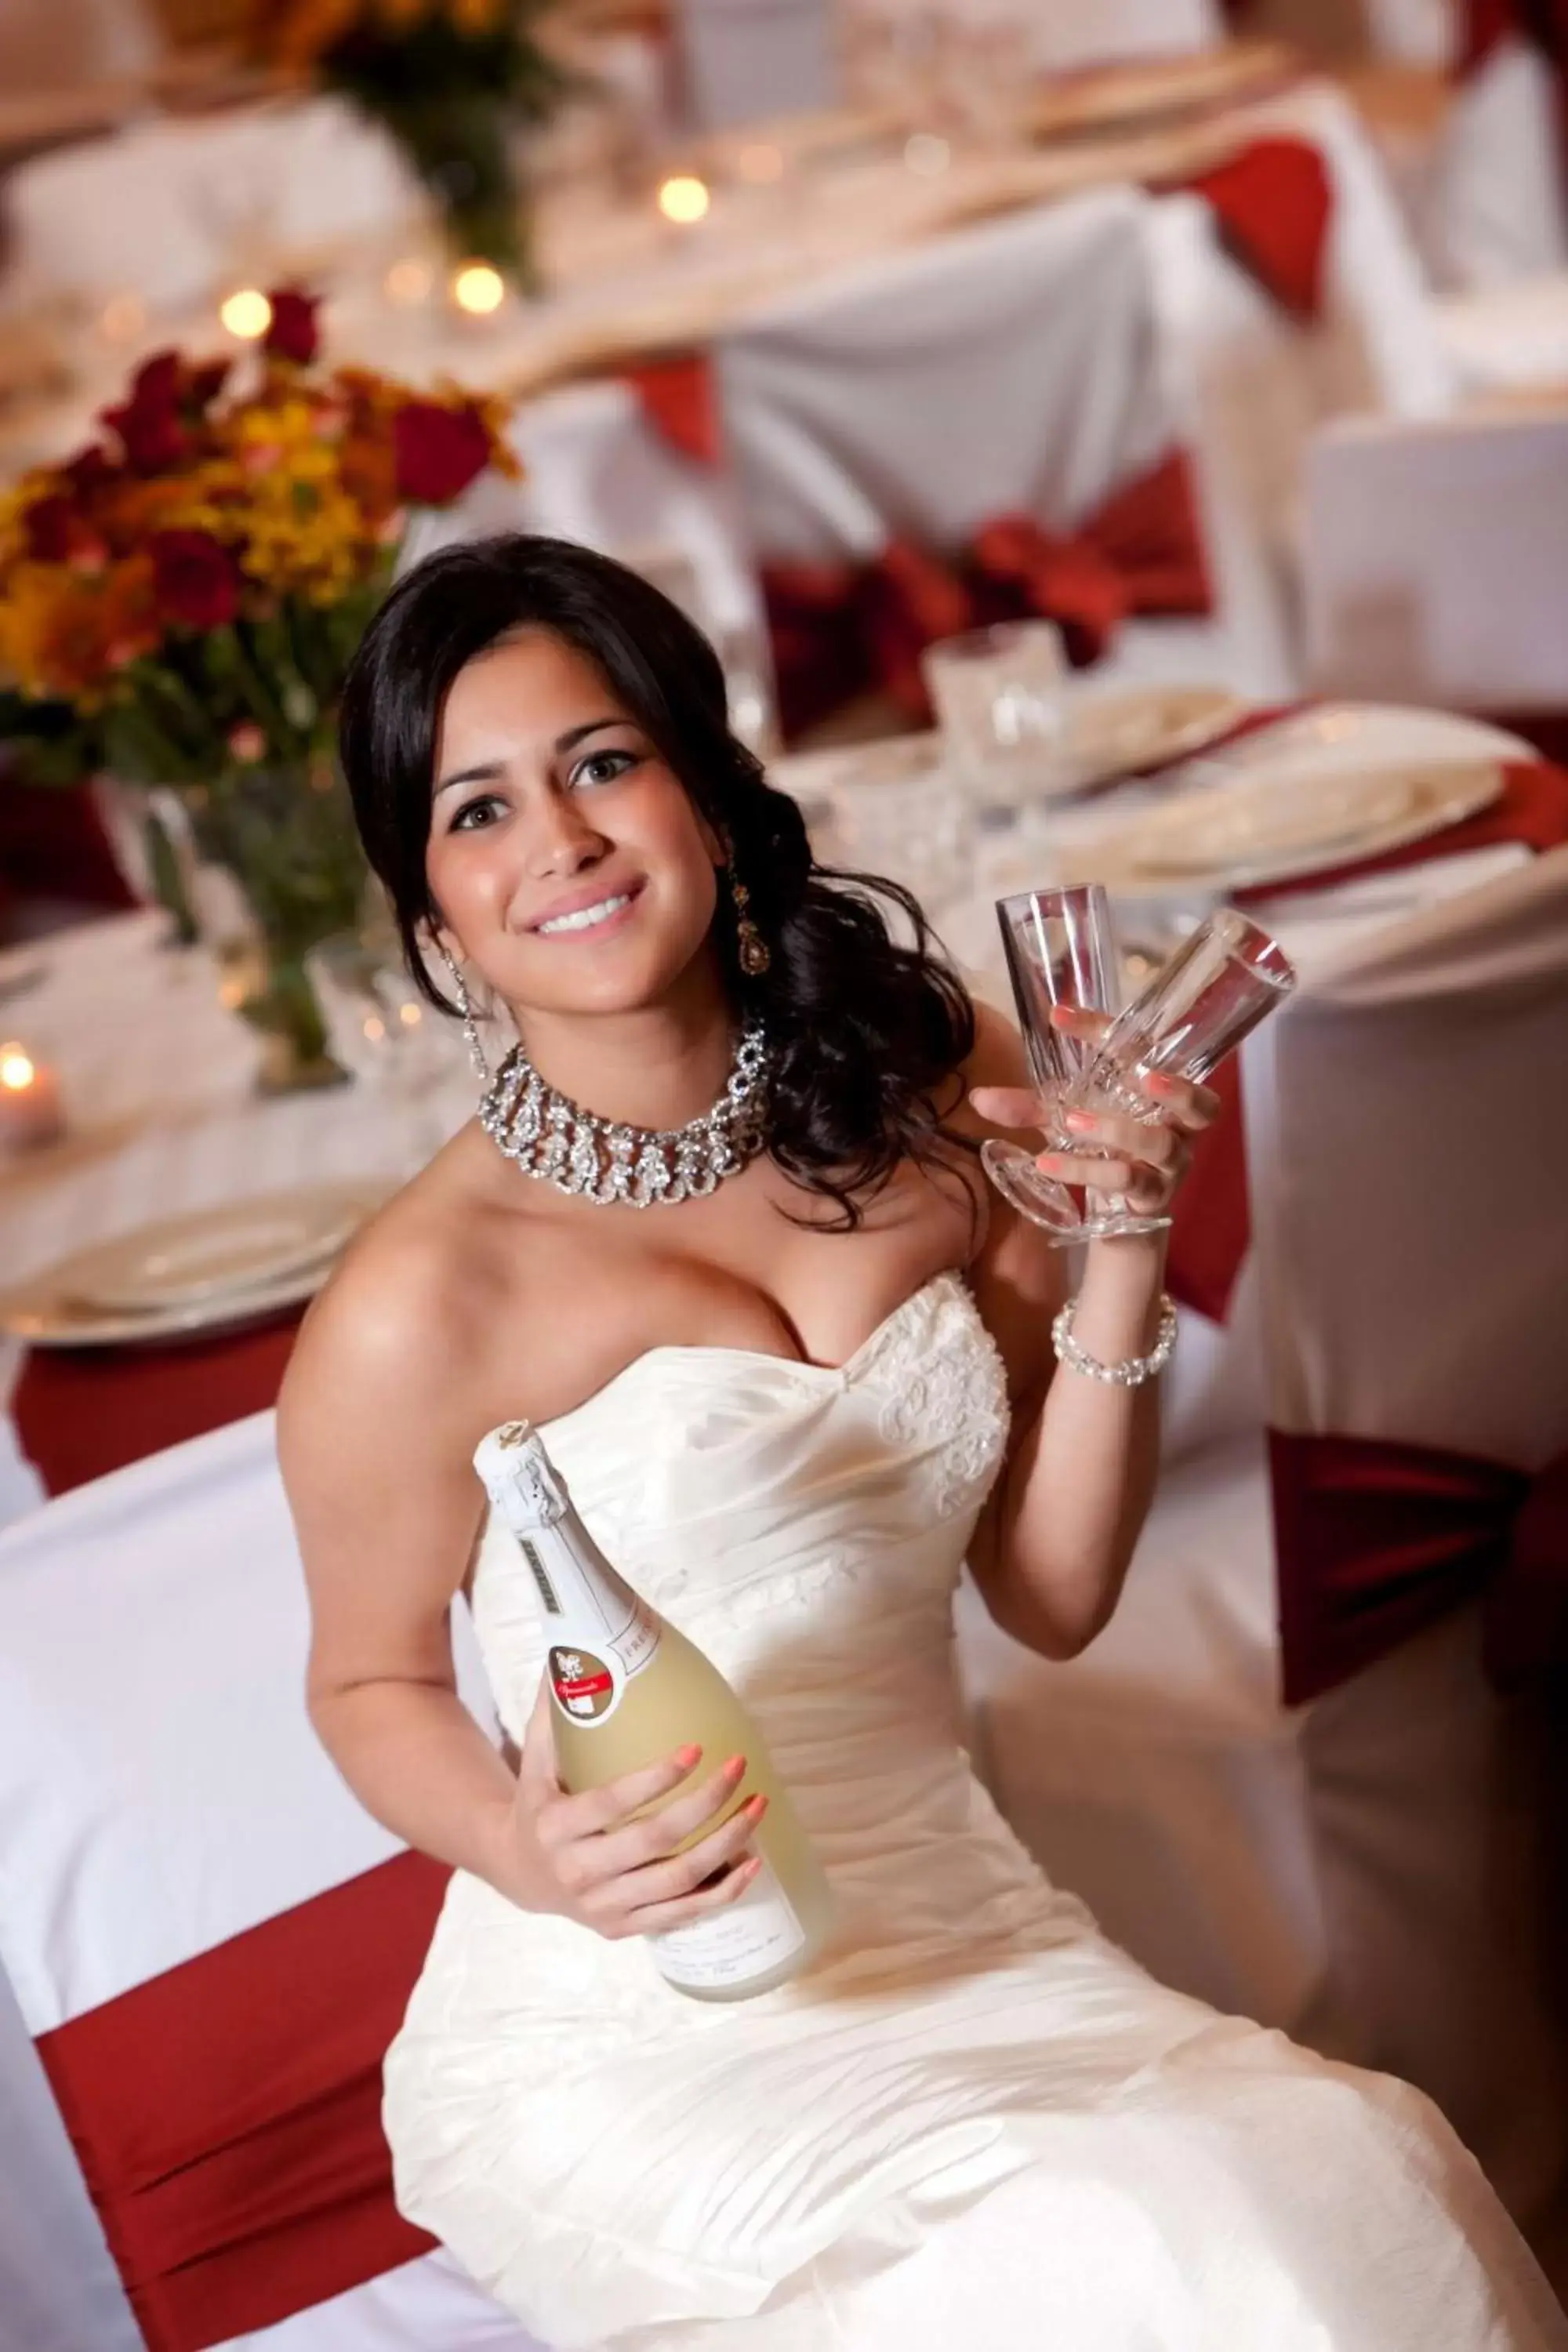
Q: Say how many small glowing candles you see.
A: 4